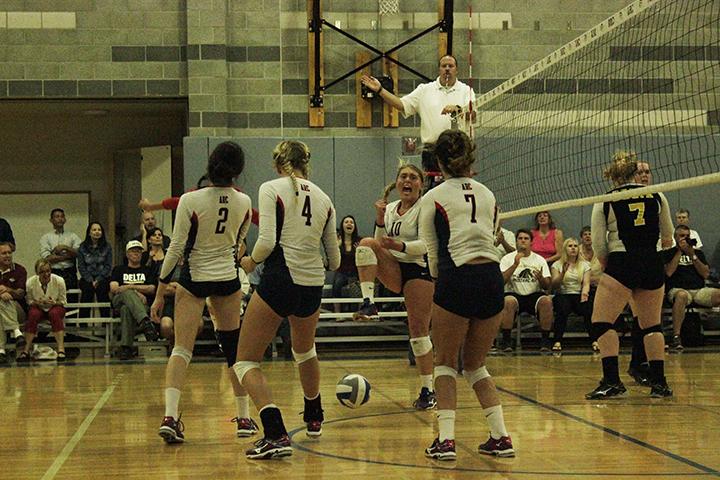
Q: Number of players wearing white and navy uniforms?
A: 4